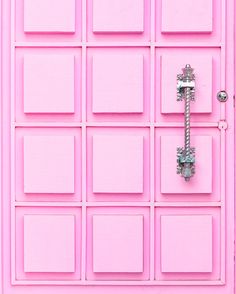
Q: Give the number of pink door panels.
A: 12